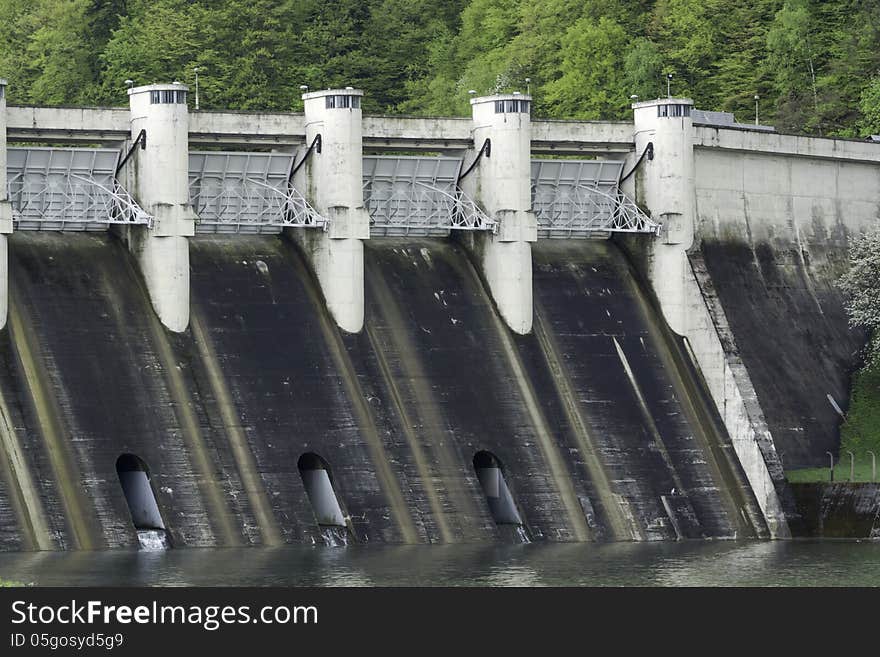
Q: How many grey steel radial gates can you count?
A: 4